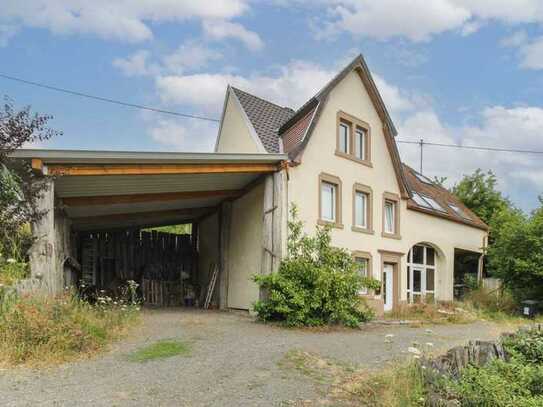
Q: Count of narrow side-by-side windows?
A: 2